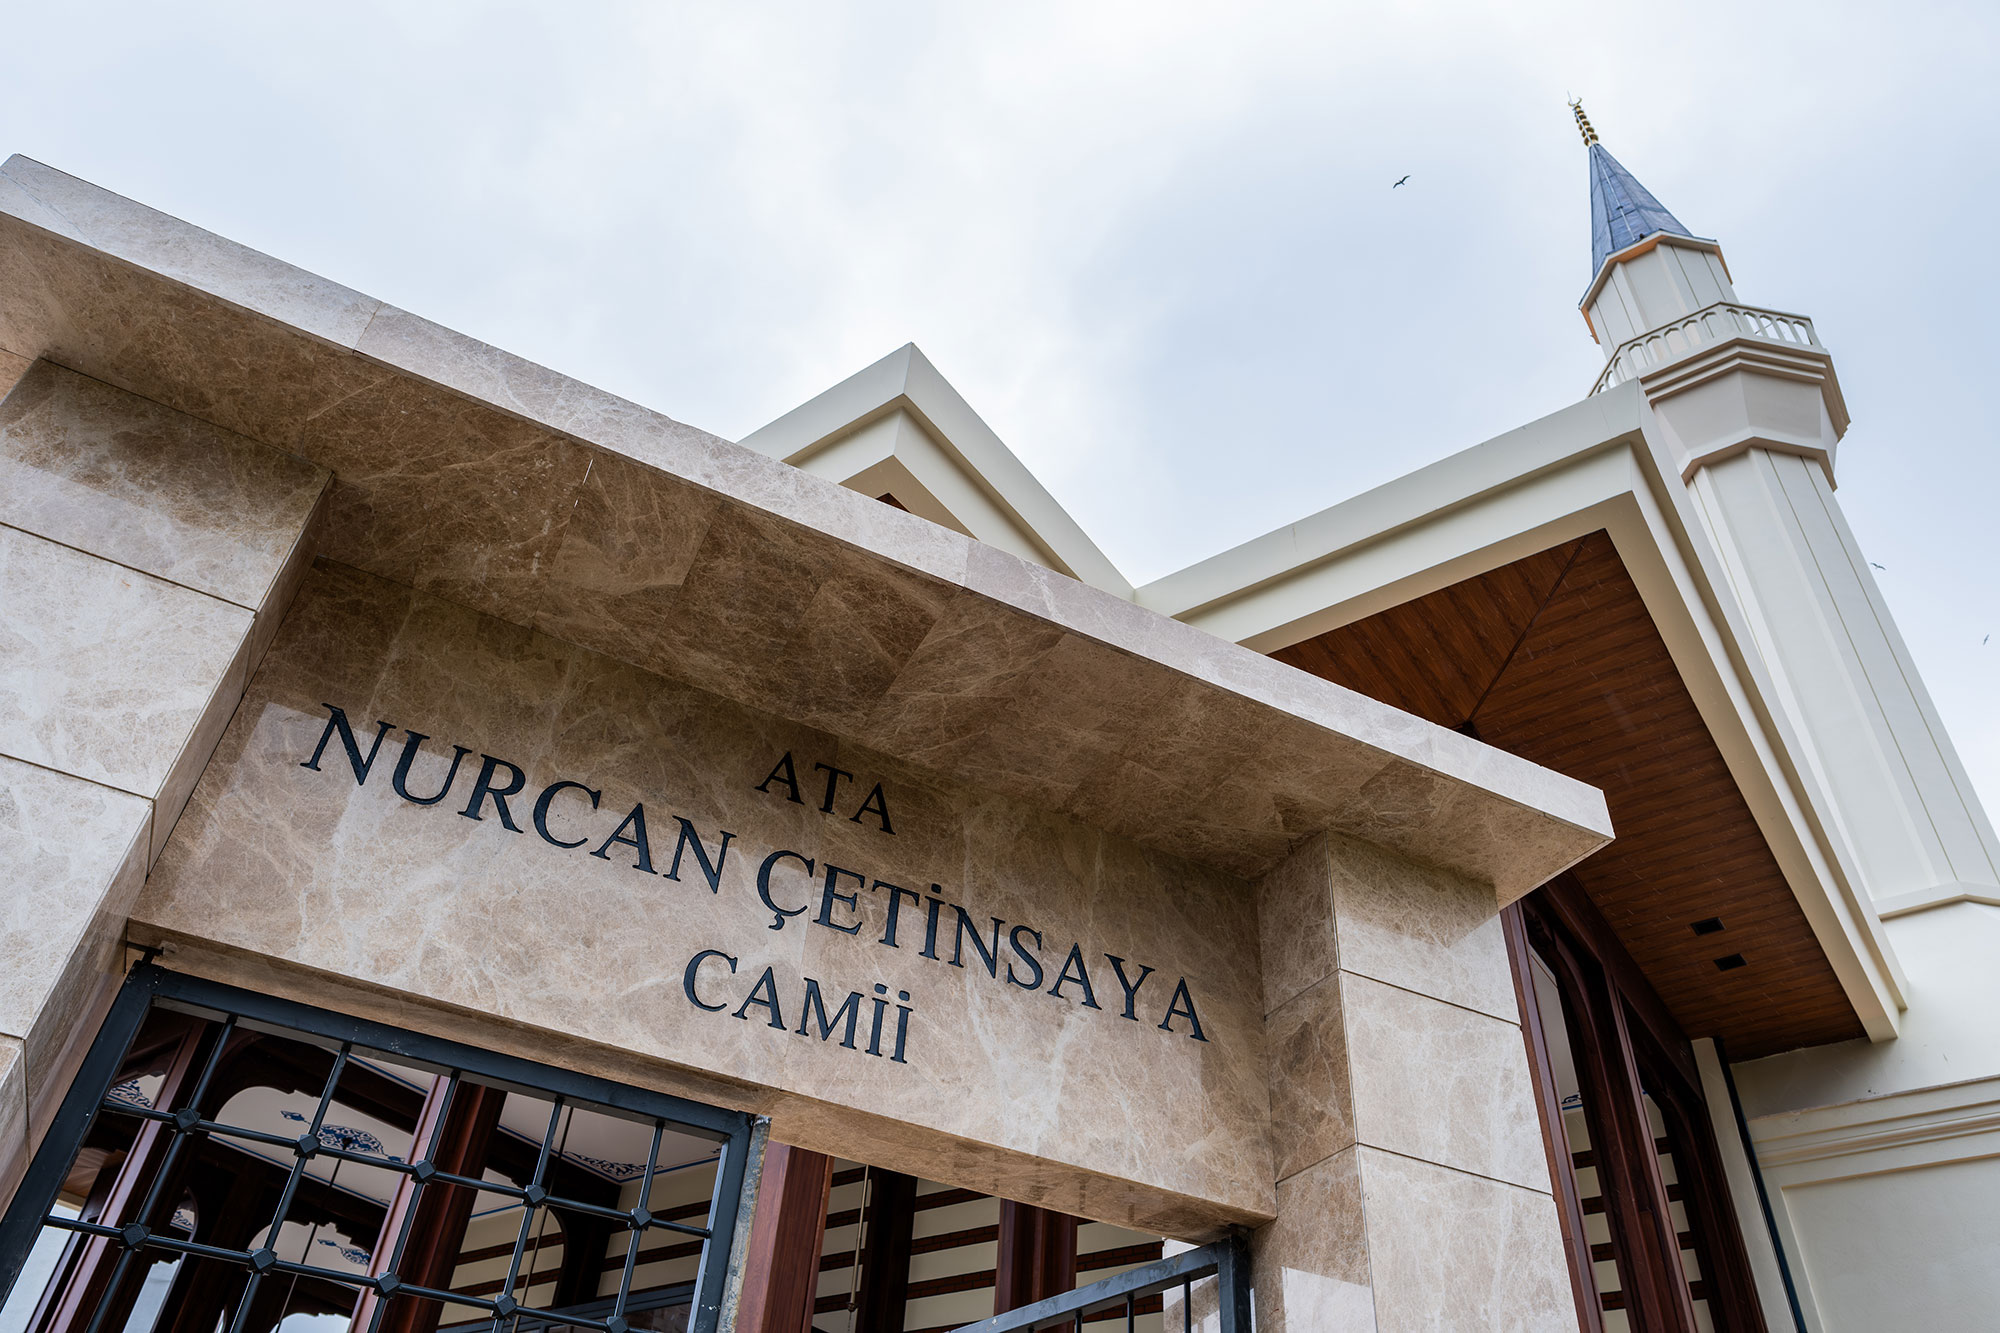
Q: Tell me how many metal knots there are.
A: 10